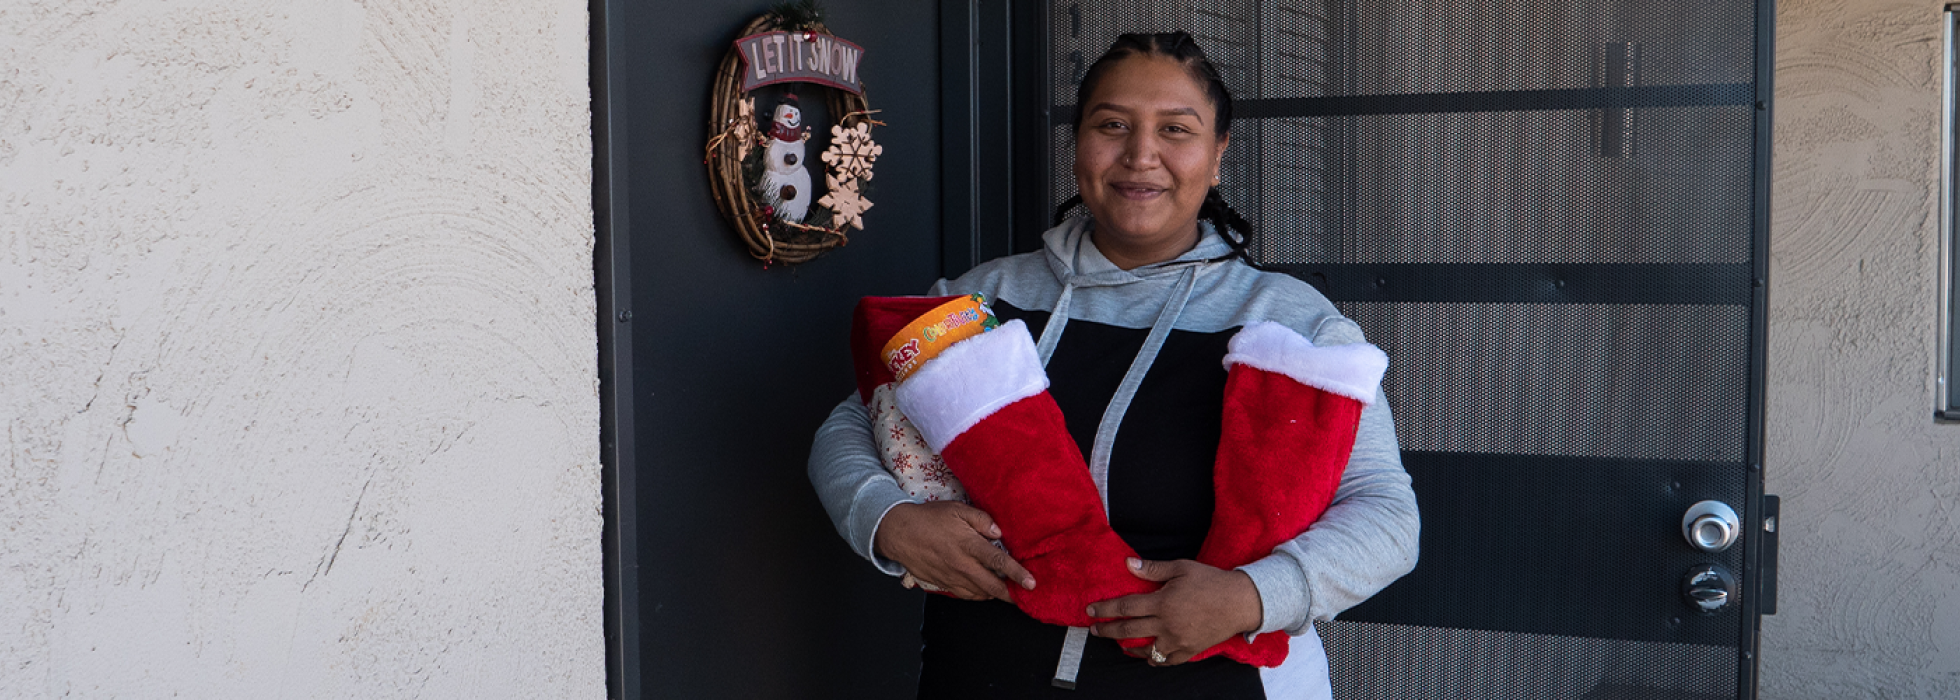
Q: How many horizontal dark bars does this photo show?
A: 3